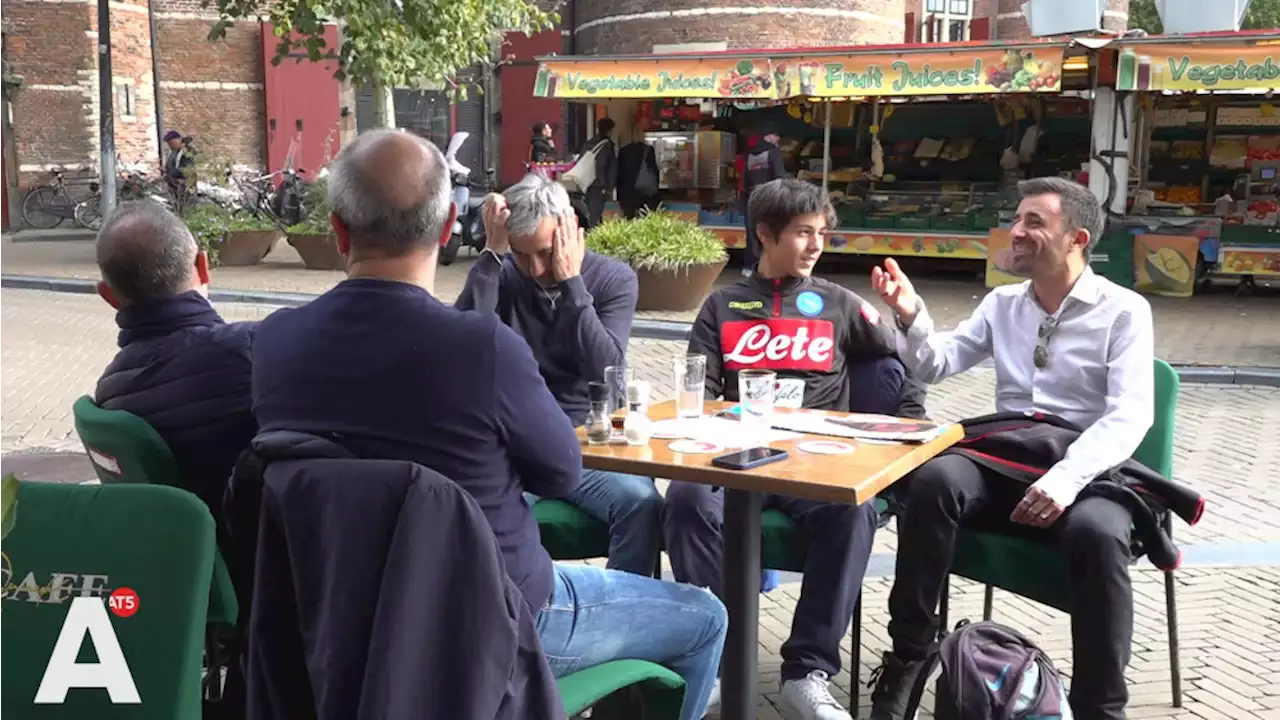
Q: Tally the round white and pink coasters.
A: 2